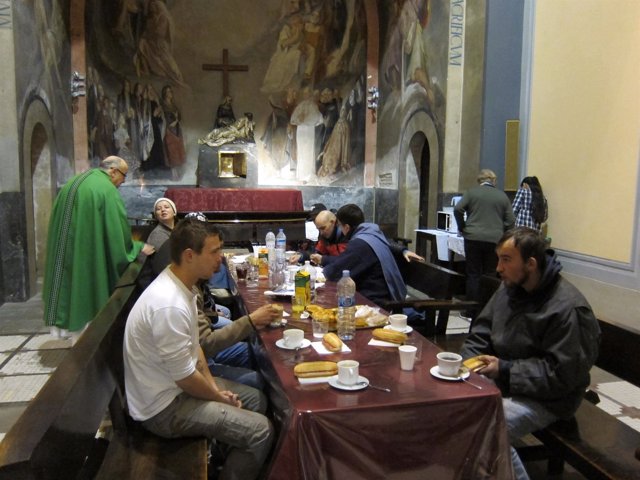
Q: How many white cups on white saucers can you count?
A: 4